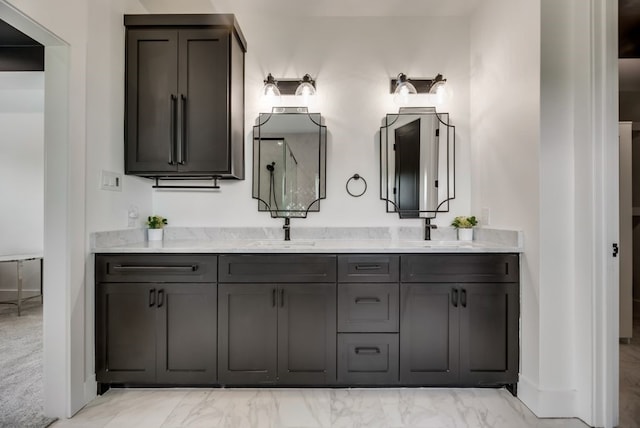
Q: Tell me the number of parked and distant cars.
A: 0